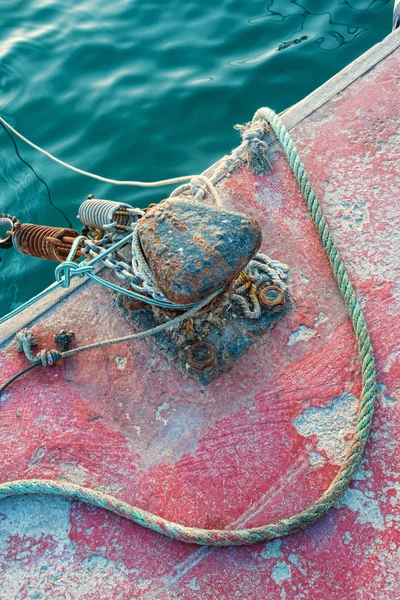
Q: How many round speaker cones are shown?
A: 0